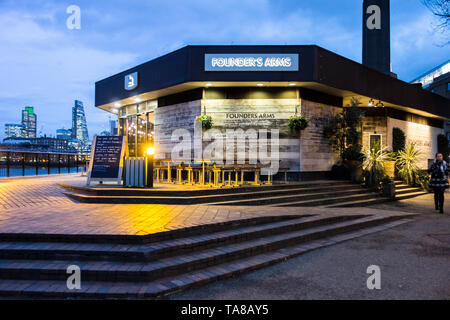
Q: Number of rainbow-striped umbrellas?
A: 0